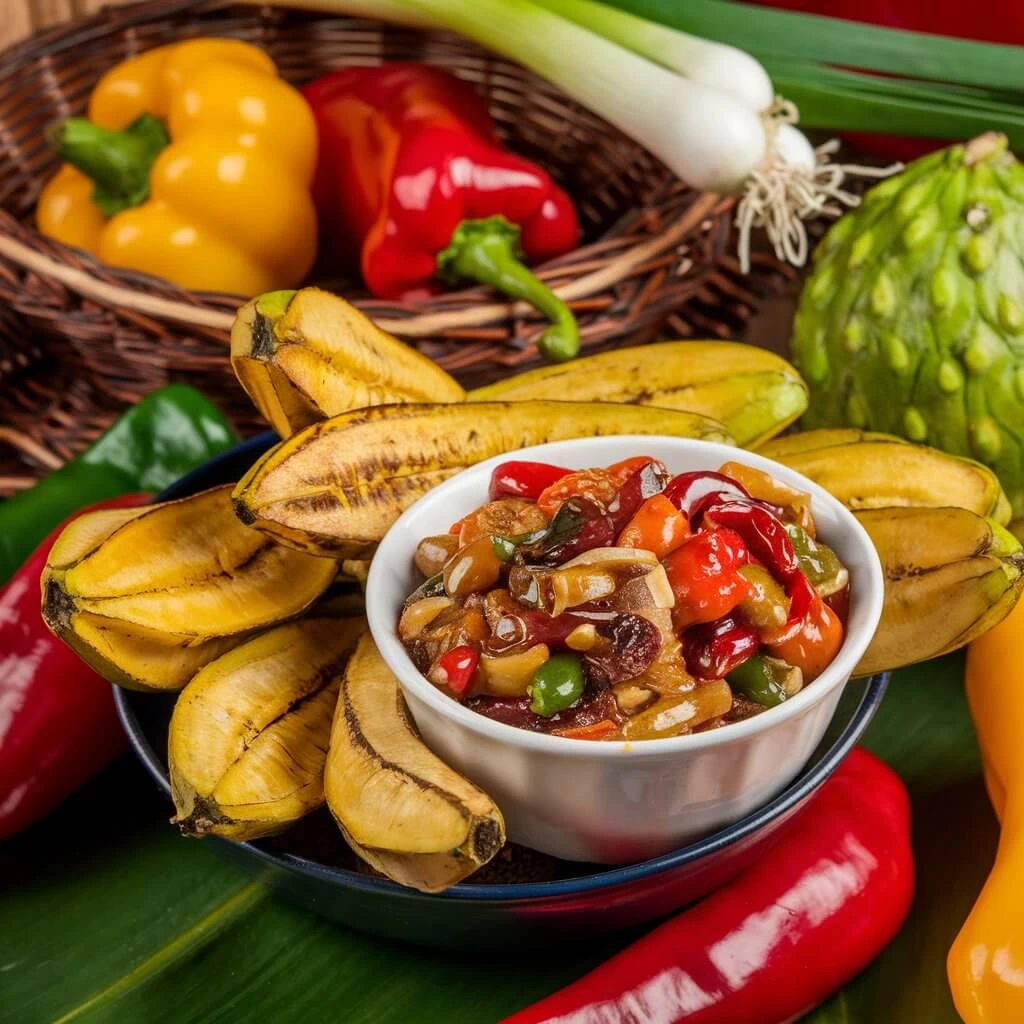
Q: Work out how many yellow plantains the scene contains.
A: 8